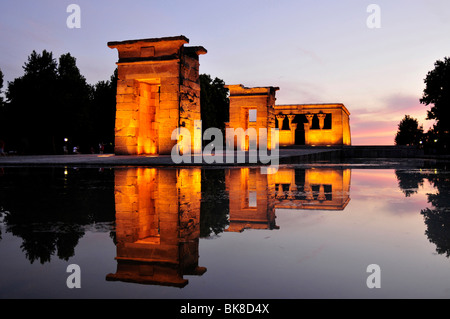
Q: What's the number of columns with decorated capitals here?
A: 4